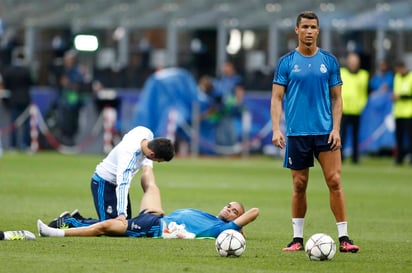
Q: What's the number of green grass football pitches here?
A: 1